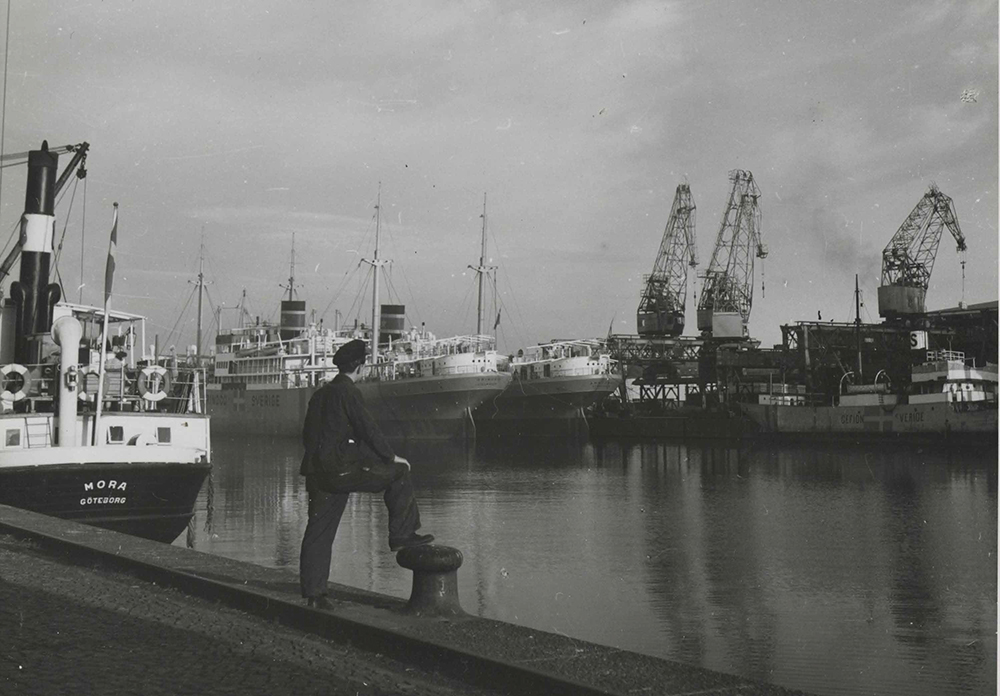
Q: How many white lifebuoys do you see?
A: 3